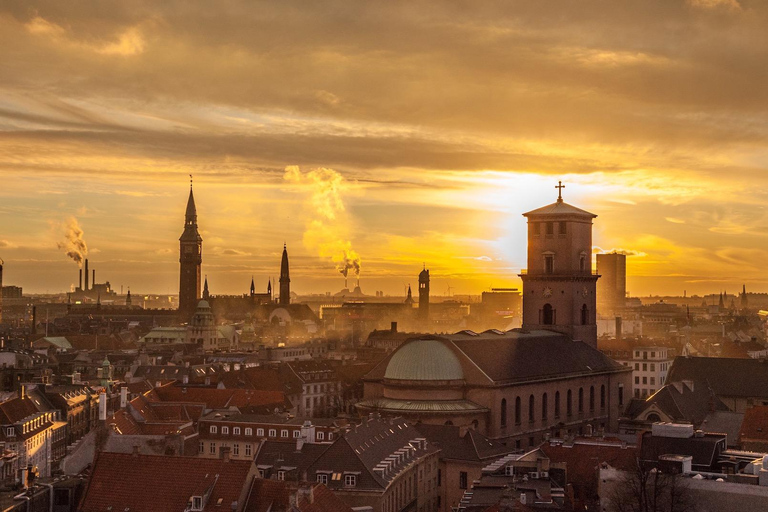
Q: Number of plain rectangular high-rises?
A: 1